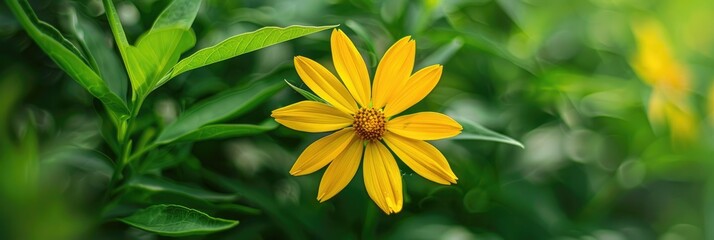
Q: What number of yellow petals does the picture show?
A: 10